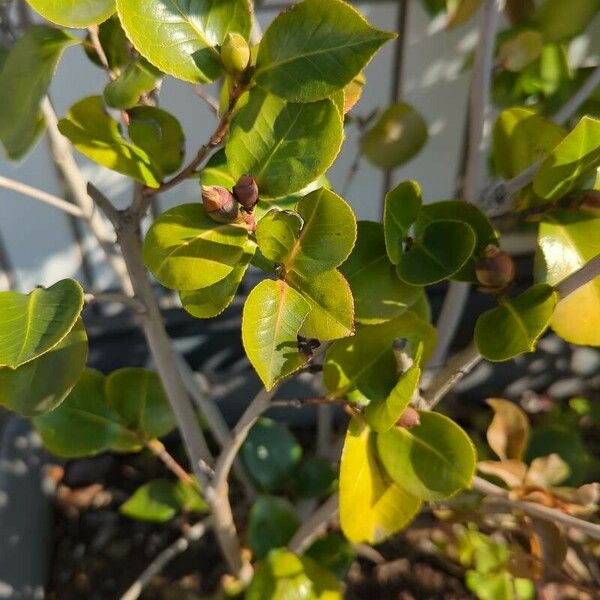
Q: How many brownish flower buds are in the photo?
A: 4